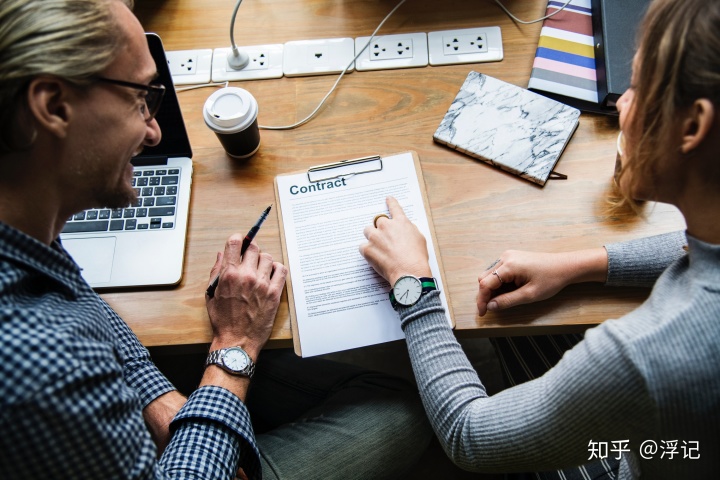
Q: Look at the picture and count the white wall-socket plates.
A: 5